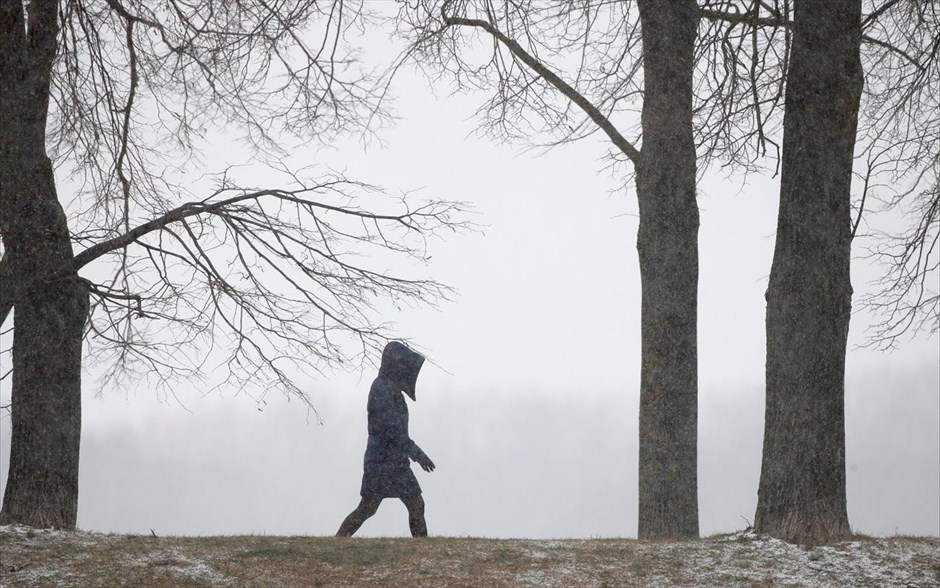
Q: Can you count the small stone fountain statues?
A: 0